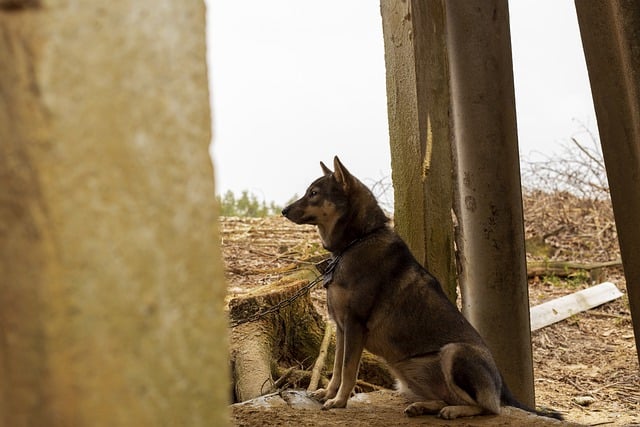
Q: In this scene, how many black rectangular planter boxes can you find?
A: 0